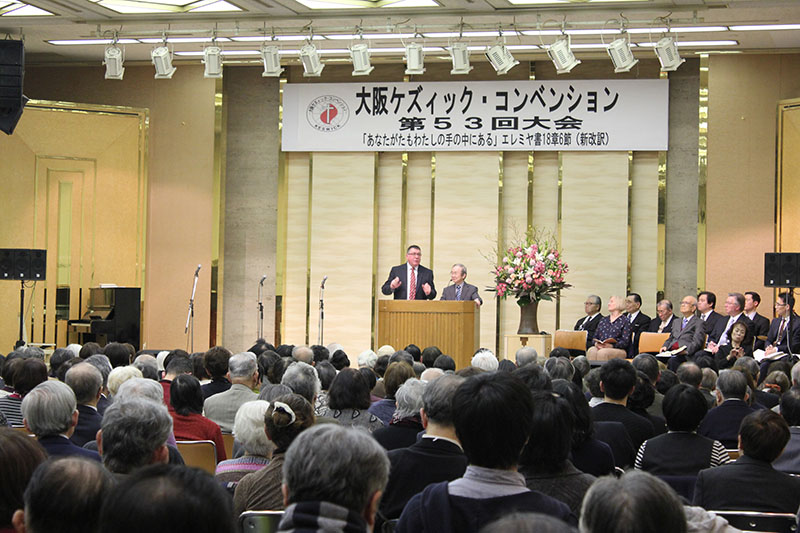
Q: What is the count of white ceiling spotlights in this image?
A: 12